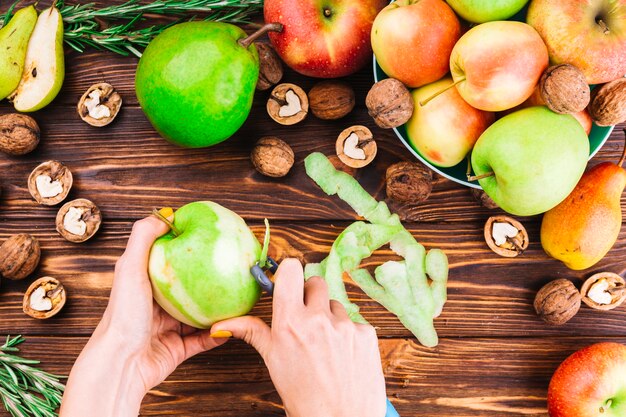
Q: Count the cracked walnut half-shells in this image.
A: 8